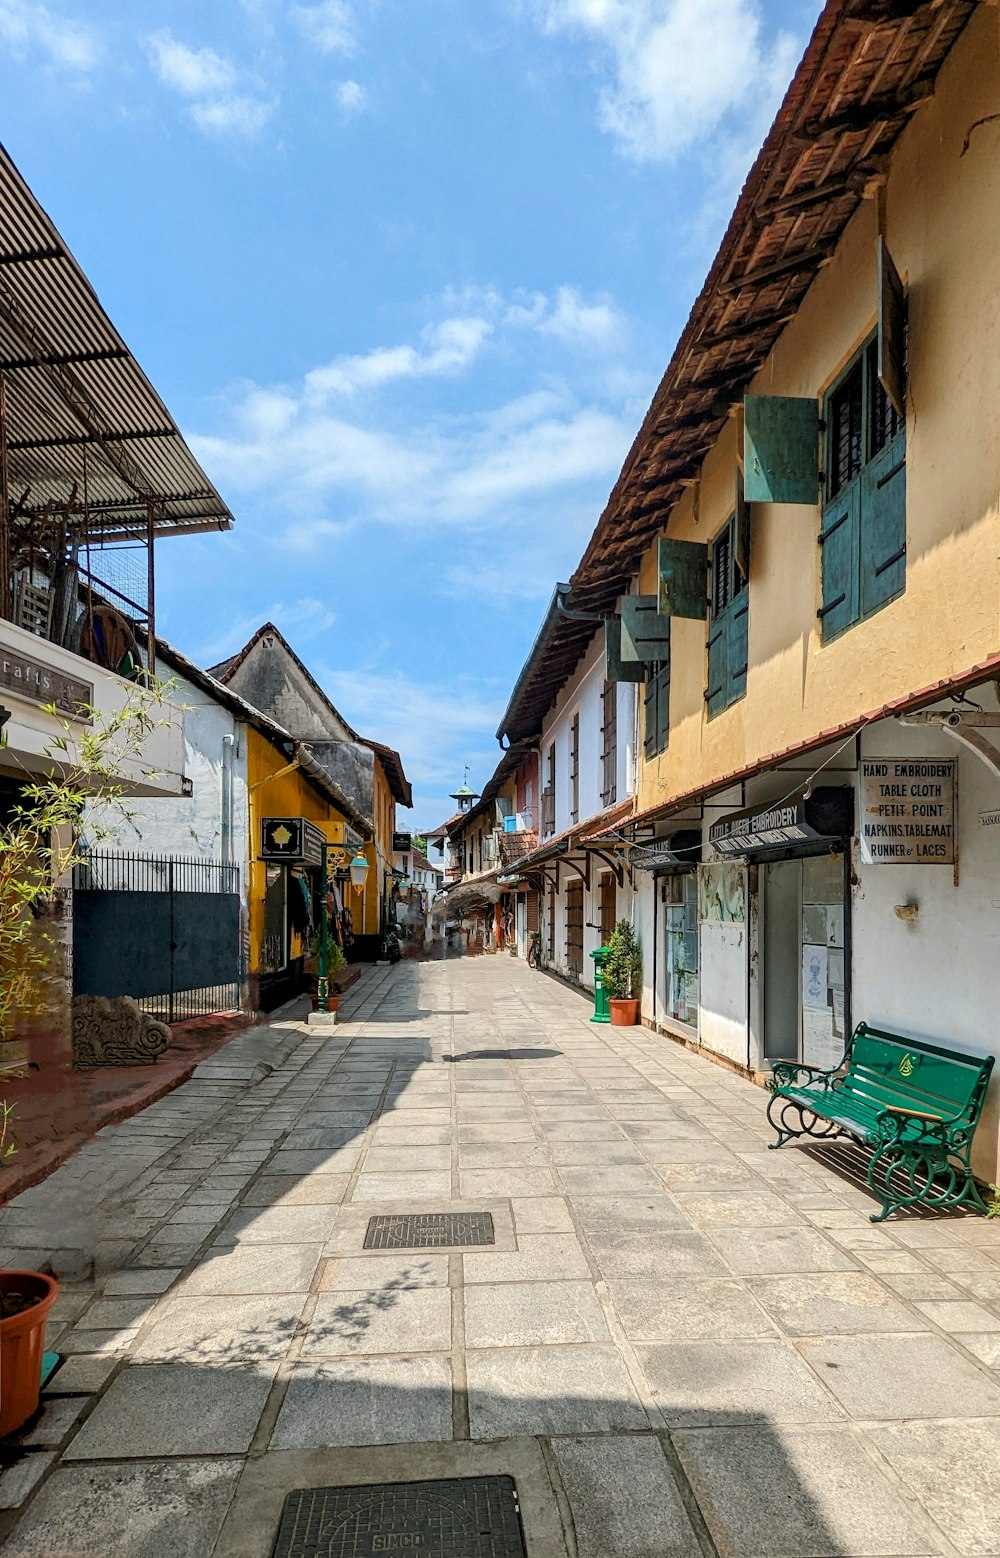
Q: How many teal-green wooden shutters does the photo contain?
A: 12